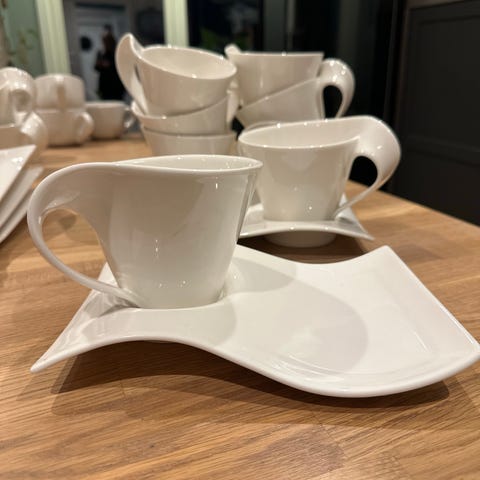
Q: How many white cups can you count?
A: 12